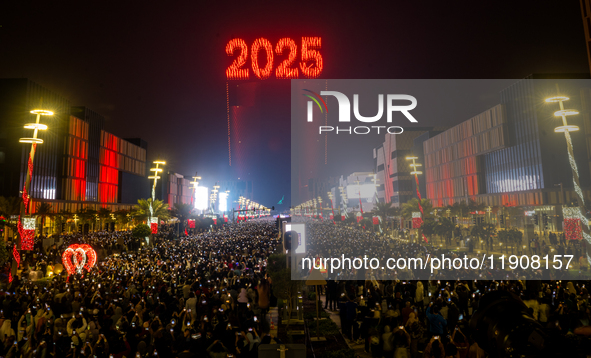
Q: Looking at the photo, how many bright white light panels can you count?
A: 2